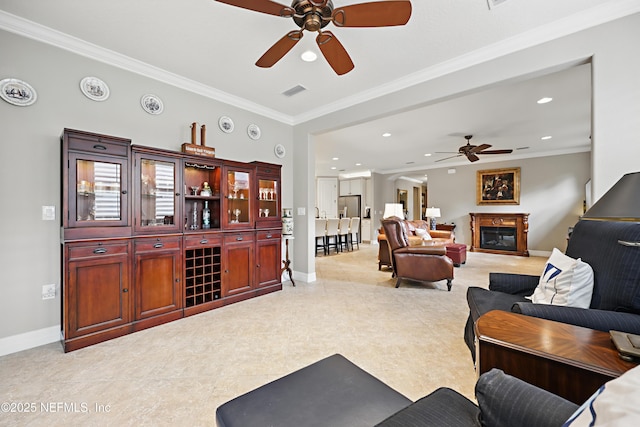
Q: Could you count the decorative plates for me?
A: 6